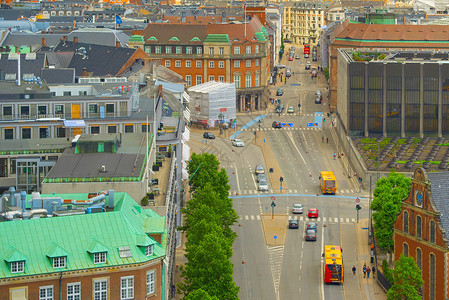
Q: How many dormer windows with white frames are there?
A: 4